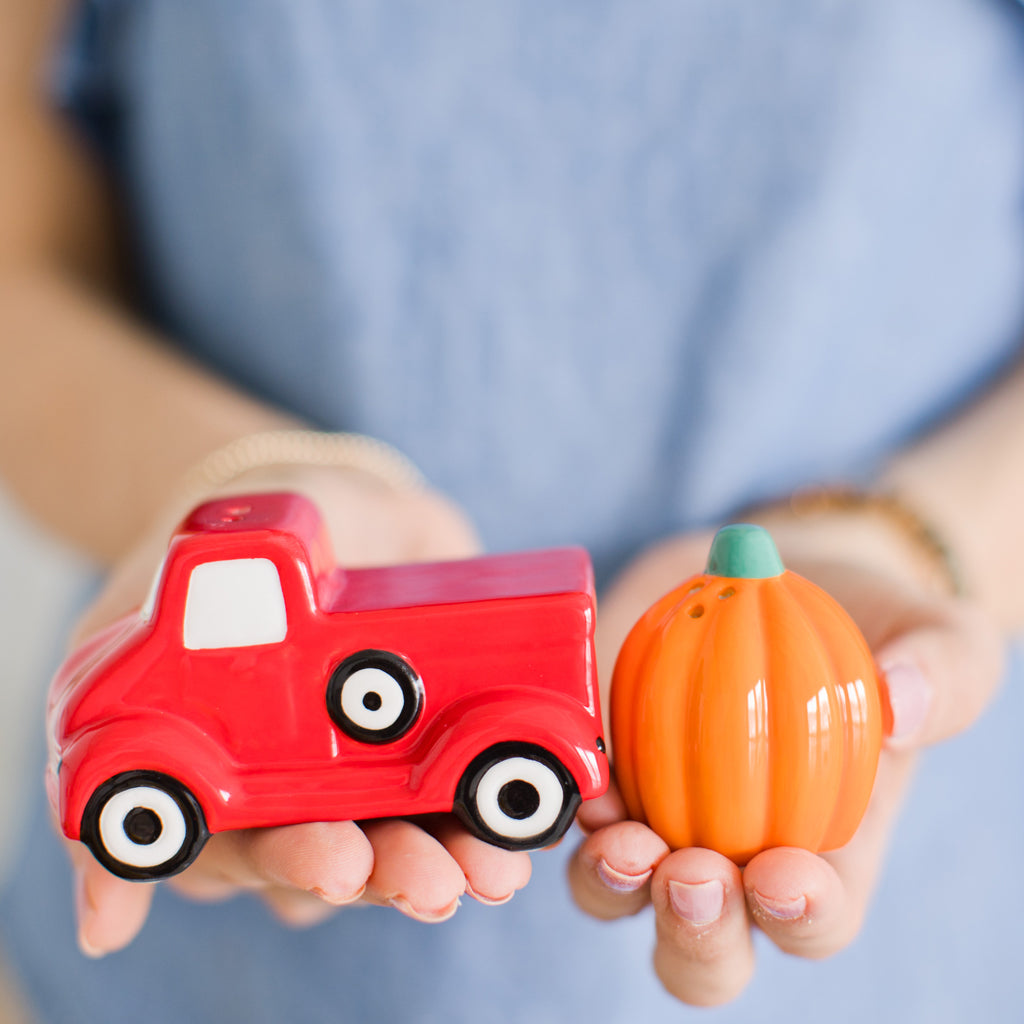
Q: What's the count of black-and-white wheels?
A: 3